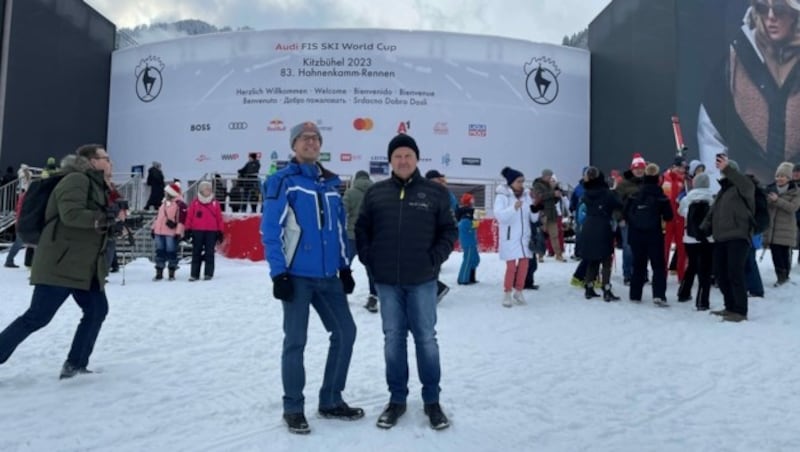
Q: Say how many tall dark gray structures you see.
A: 2